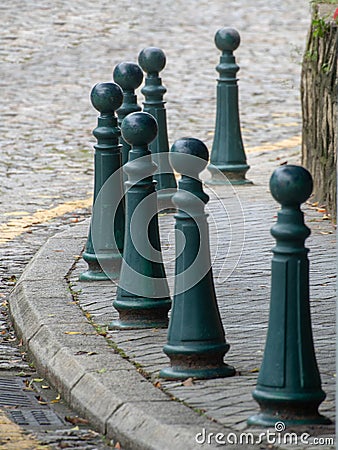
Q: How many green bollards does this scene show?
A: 7